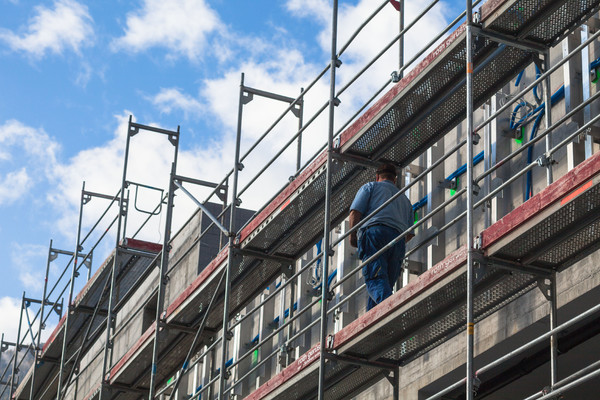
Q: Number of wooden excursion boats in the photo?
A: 0